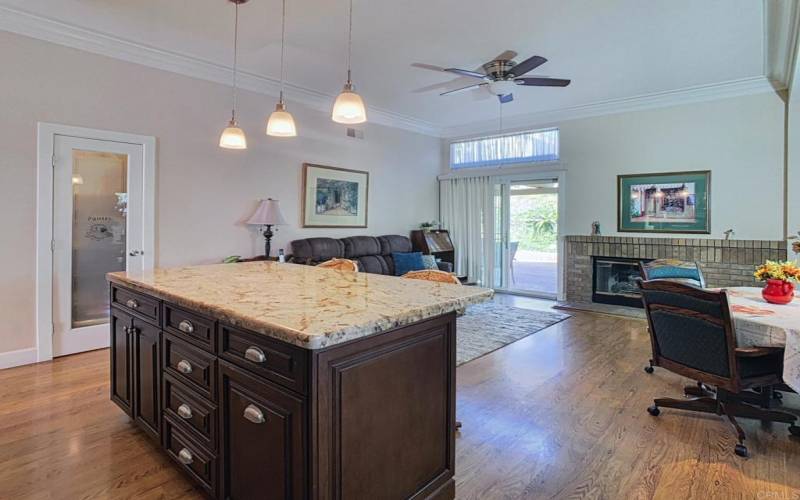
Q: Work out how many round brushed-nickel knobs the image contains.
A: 2